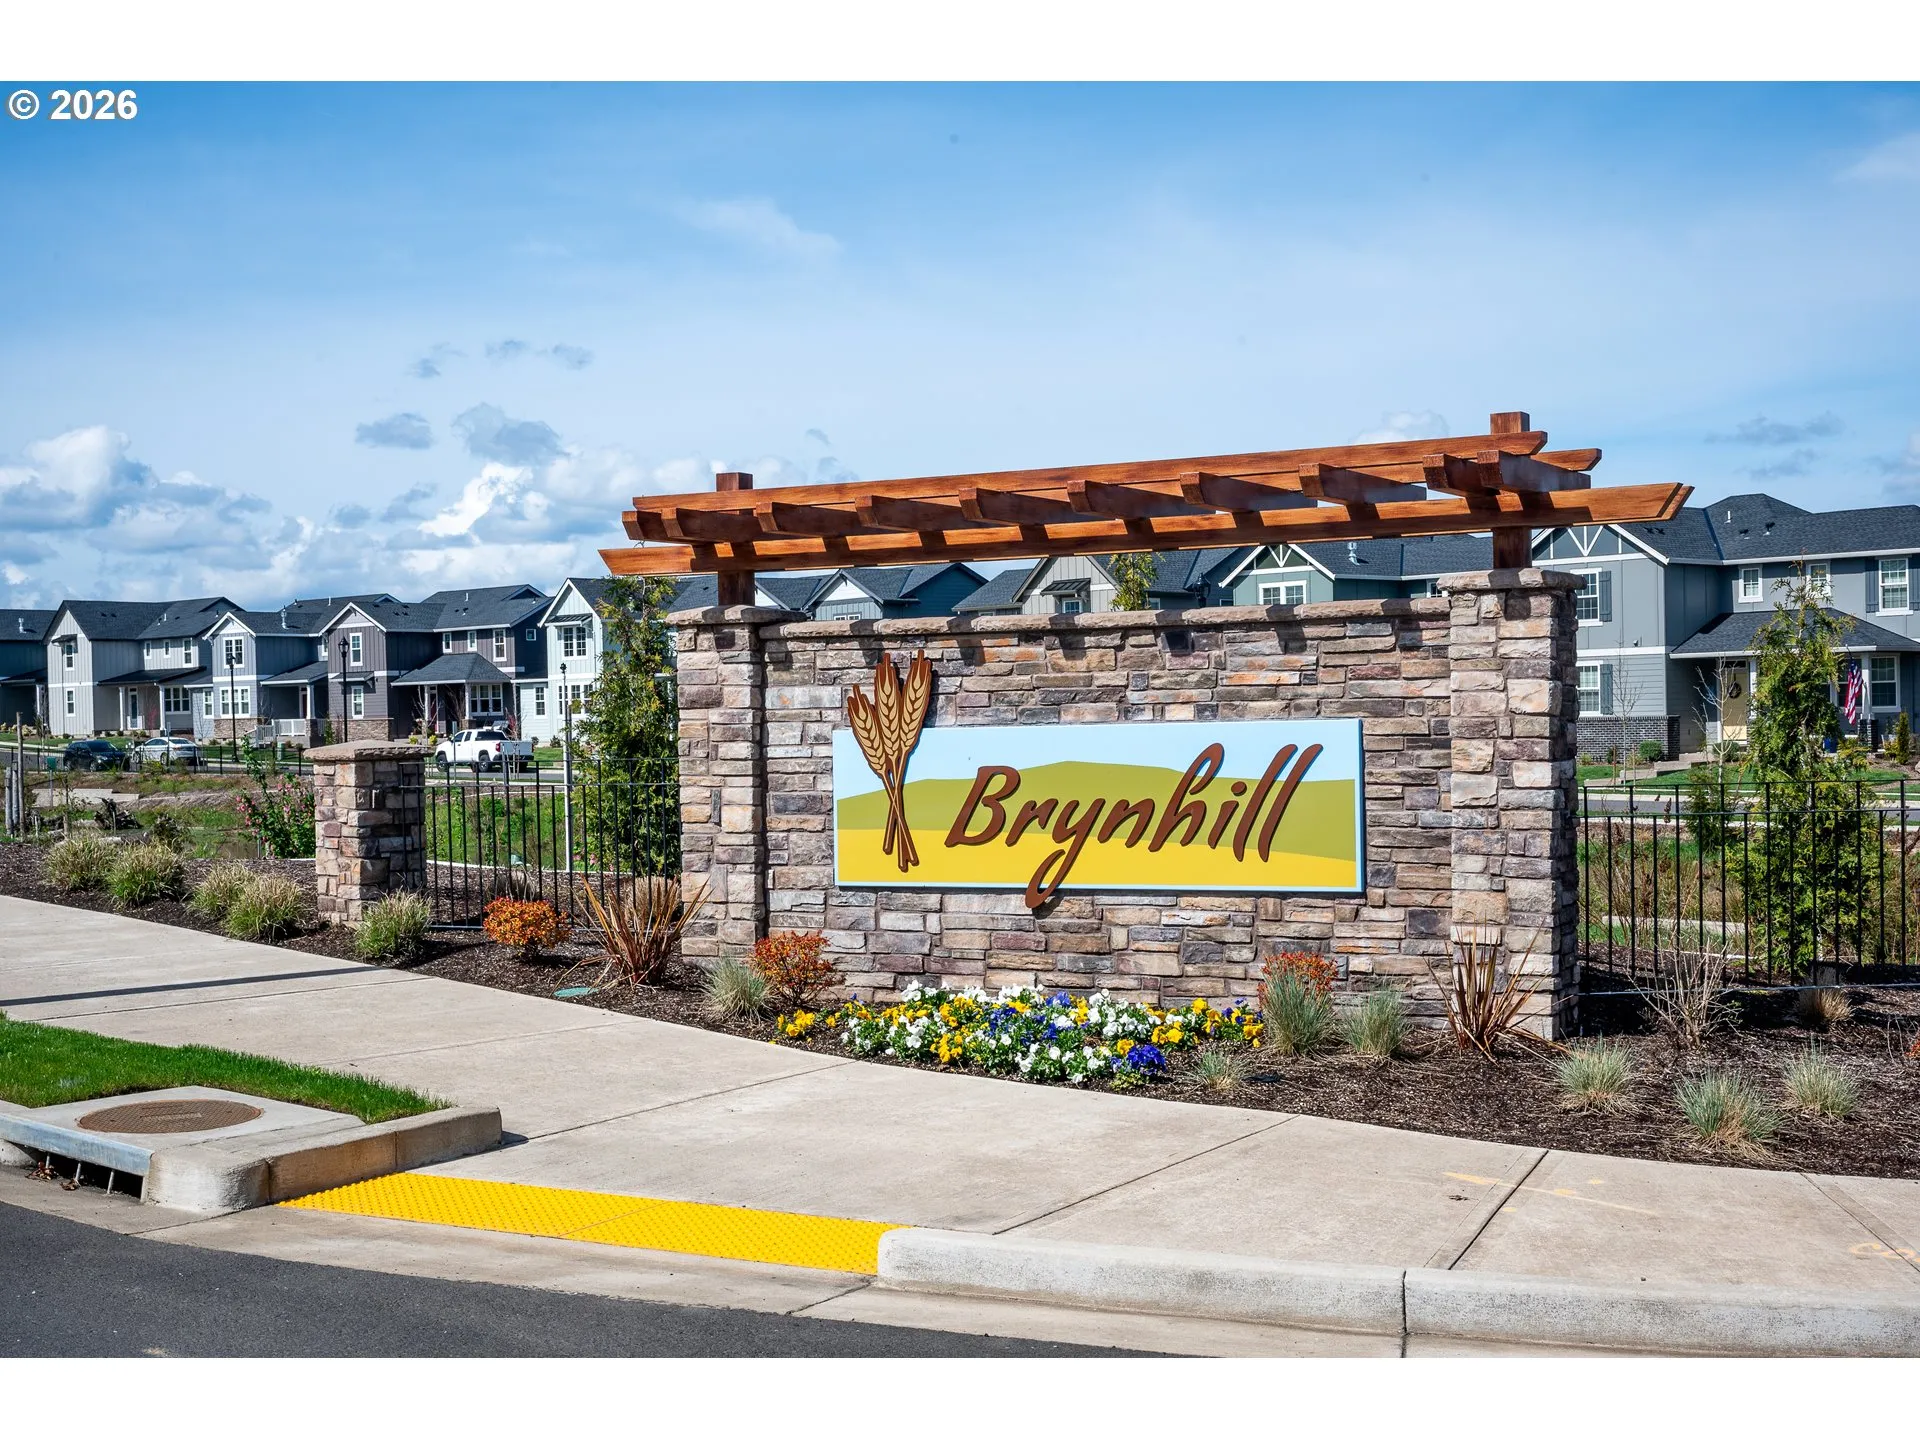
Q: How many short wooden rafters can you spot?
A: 10